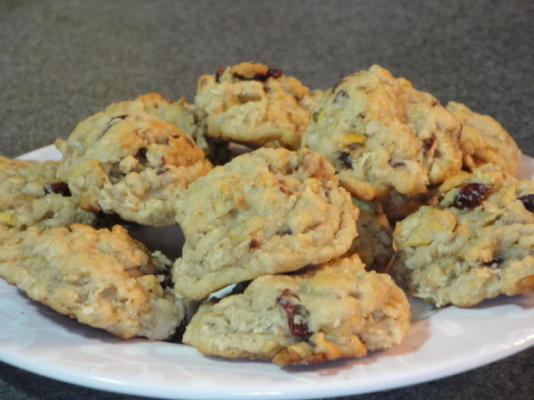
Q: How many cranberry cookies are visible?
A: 11